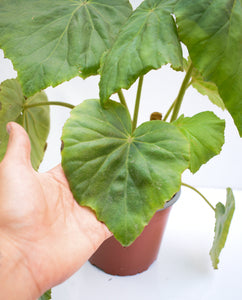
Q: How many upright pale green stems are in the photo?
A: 4